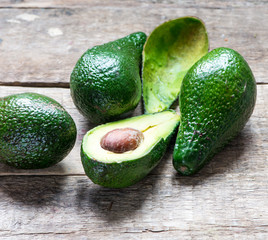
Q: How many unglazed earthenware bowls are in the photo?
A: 0